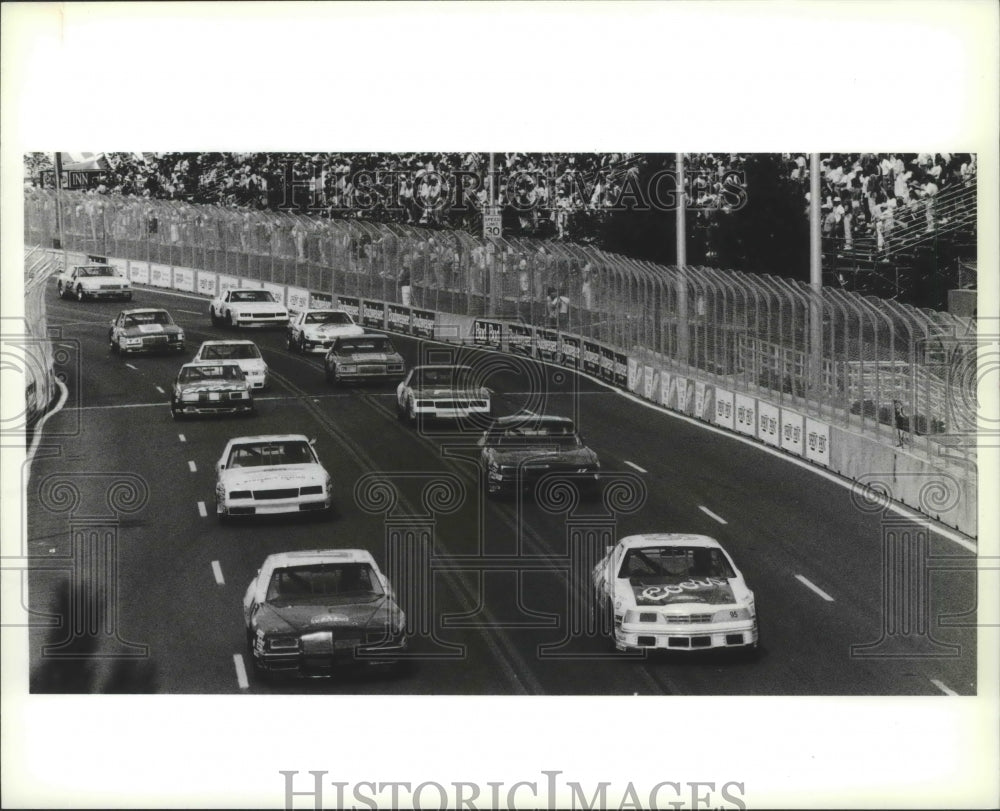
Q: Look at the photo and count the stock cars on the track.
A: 12